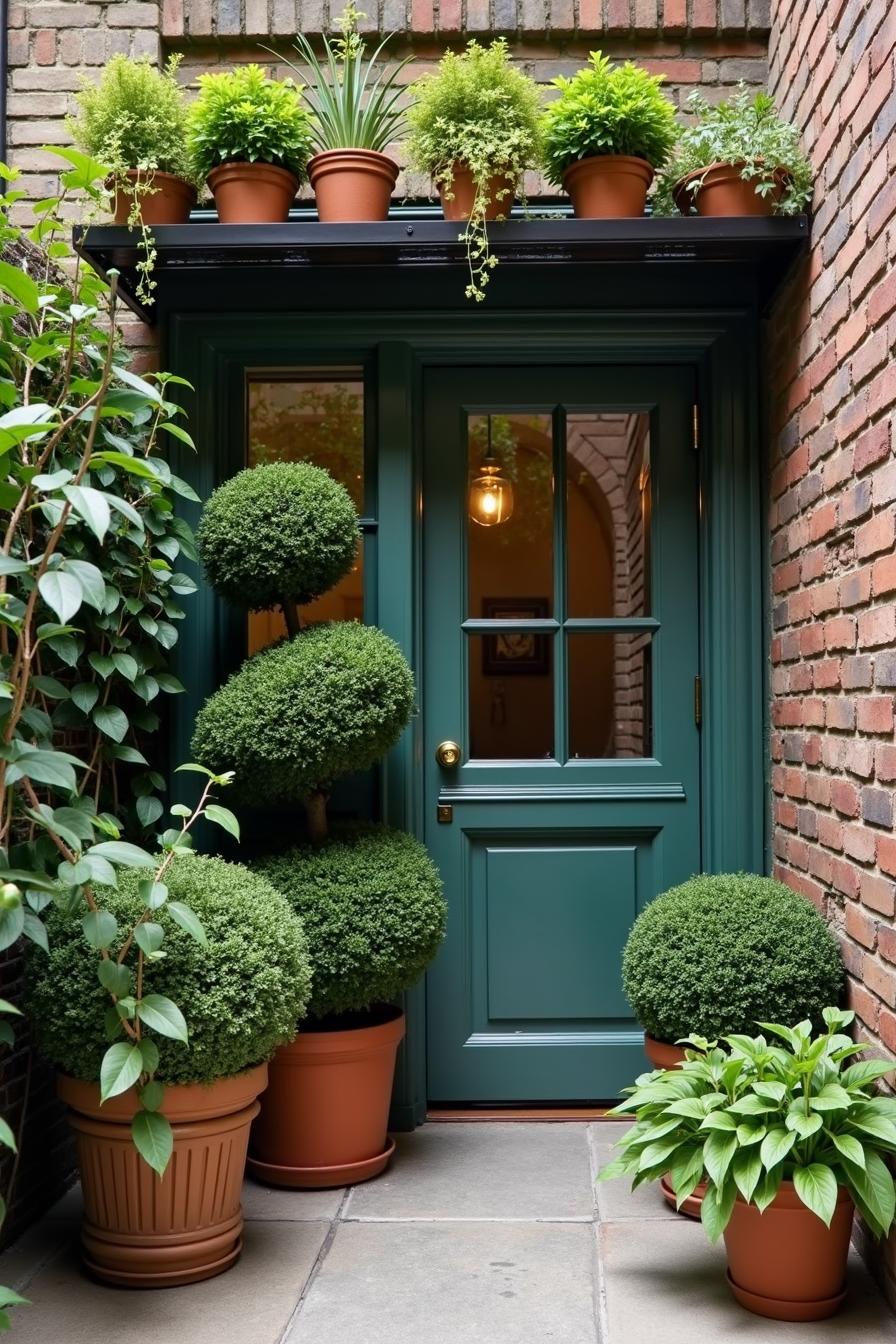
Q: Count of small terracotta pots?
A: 6